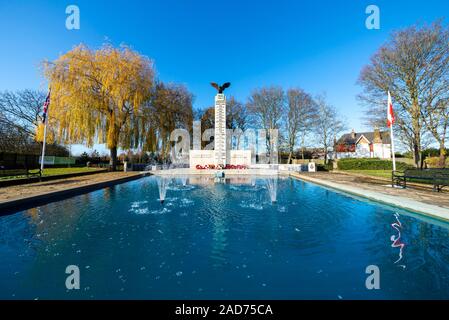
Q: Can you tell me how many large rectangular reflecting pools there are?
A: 1